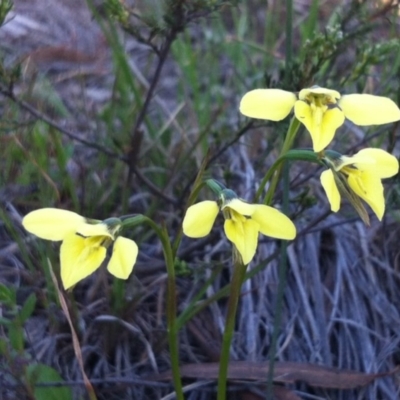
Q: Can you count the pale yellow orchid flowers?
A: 4